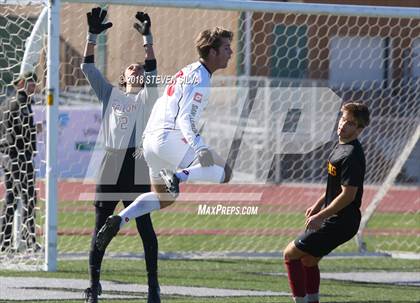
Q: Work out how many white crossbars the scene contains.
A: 1